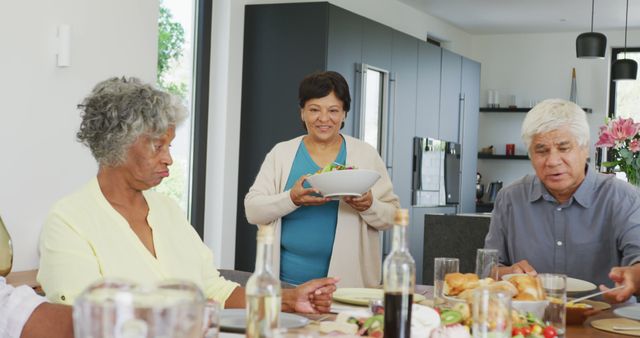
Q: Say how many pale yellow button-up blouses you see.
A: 1